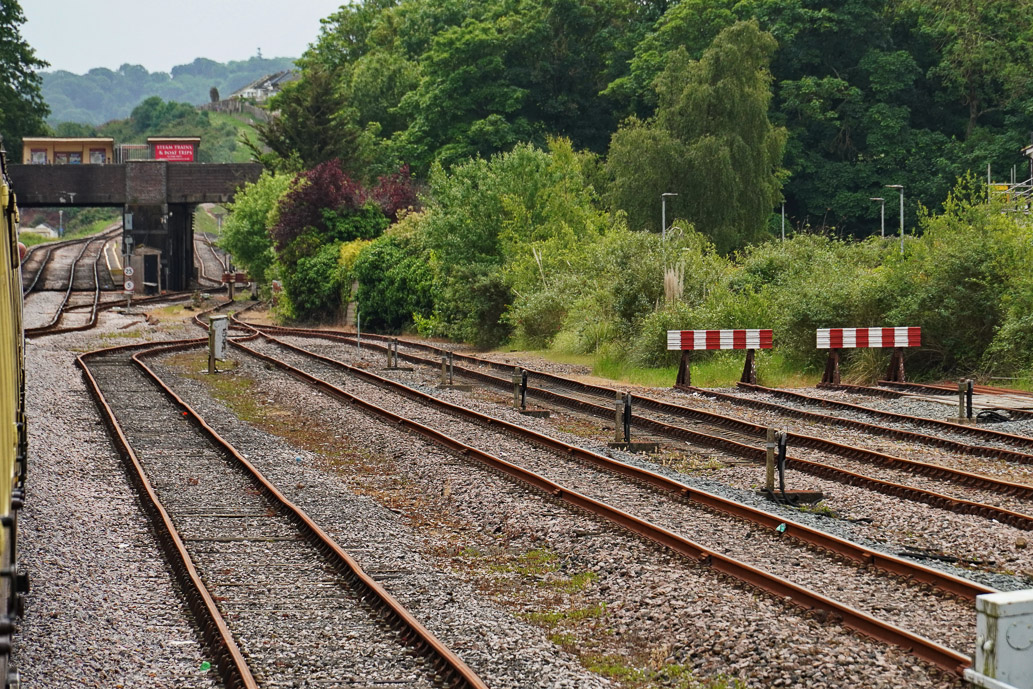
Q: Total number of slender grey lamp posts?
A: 4